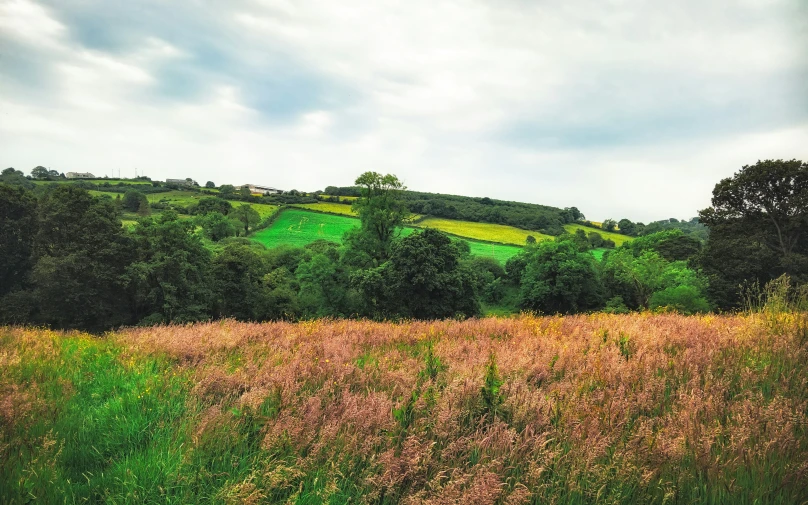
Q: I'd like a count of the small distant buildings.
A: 3